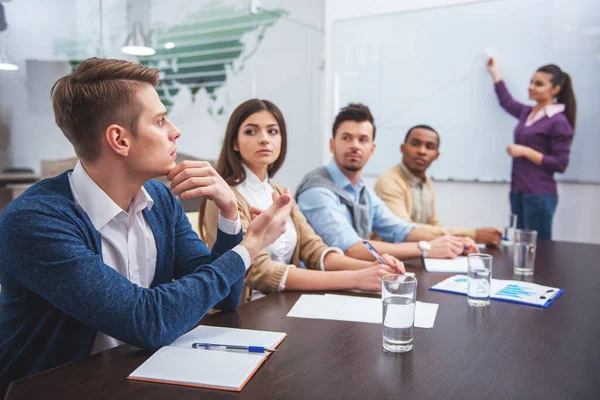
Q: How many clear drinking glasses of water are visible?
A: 4